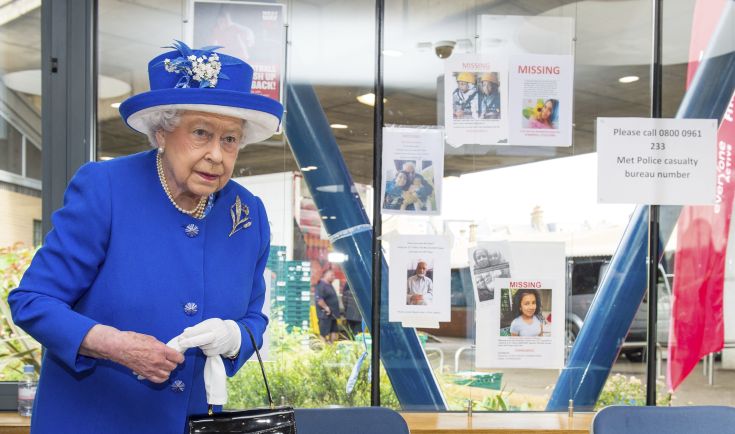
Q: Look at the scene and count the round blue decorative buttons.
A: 3